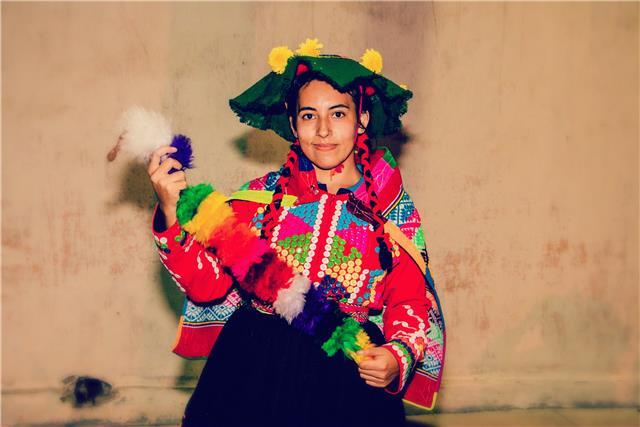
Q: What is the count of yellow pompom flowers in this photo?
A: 3